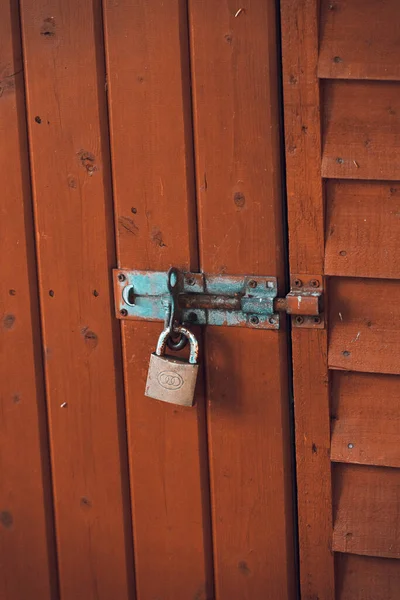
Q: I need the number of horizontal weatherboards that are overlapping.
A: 7